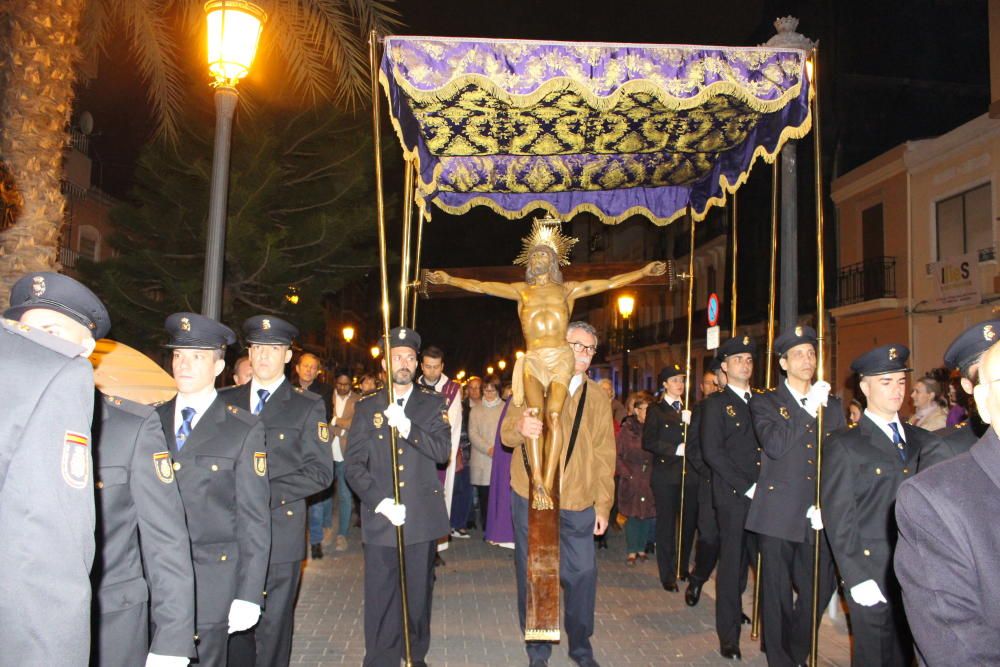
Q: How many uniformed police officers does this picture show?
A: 11